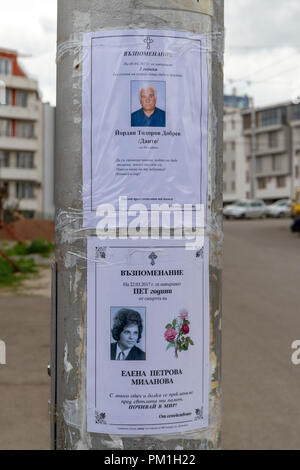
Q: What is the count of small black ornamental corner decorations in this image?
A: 4